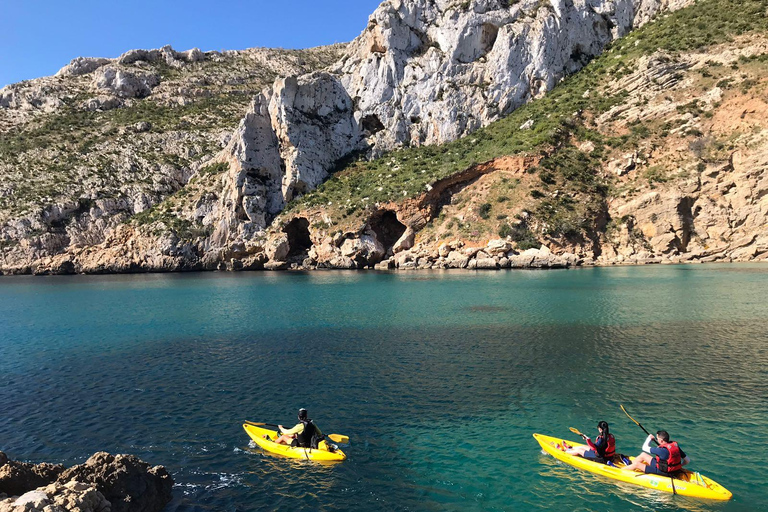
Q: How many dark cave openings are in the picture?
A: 2